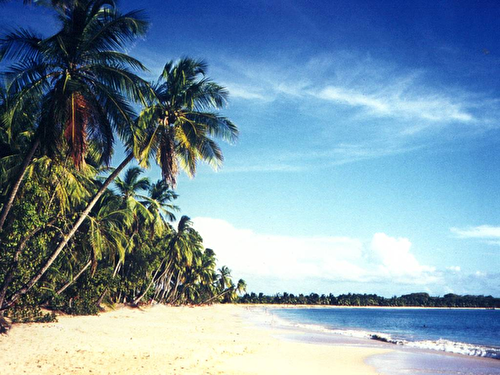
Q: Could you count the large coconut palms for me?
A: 2